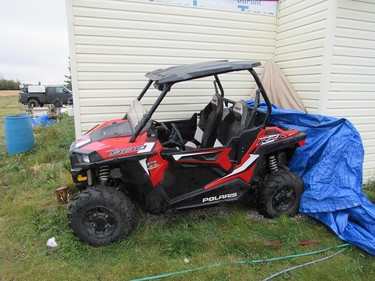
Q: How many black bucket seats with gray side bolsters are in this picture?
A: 2